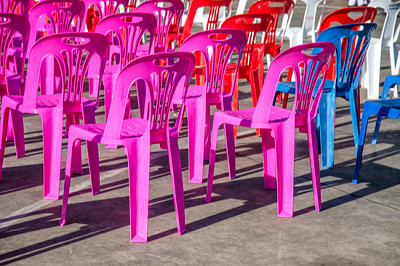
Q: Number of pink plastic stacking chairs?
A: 10